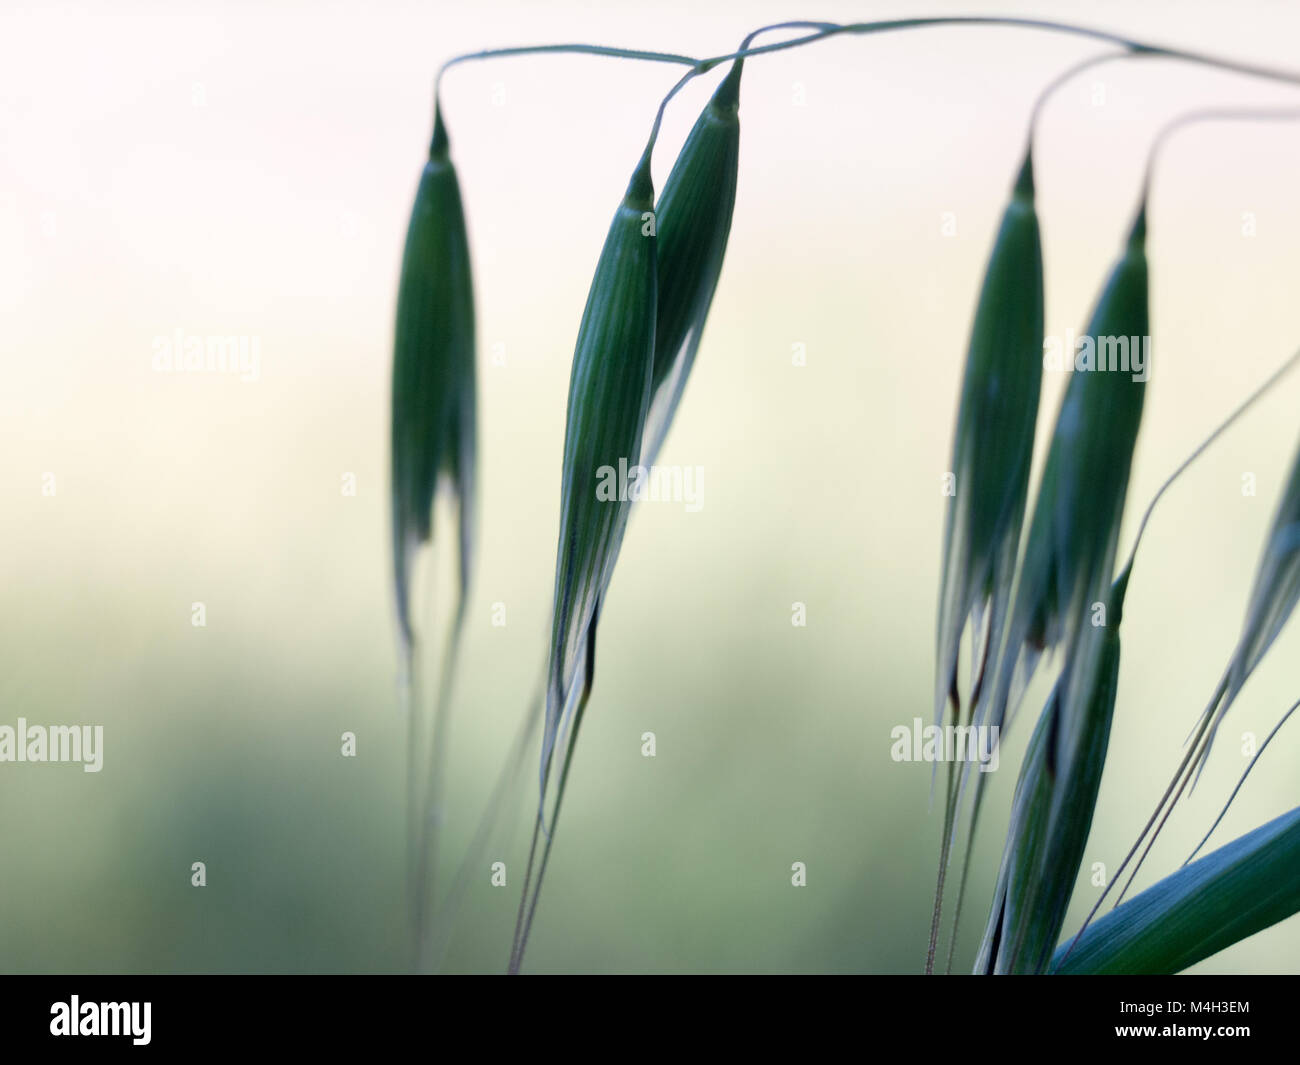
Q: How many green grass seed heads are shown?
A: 7